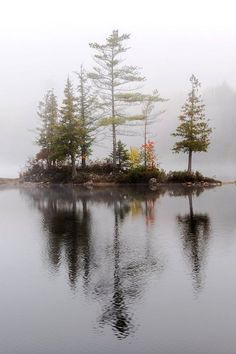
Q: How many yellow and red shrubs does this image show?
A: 2